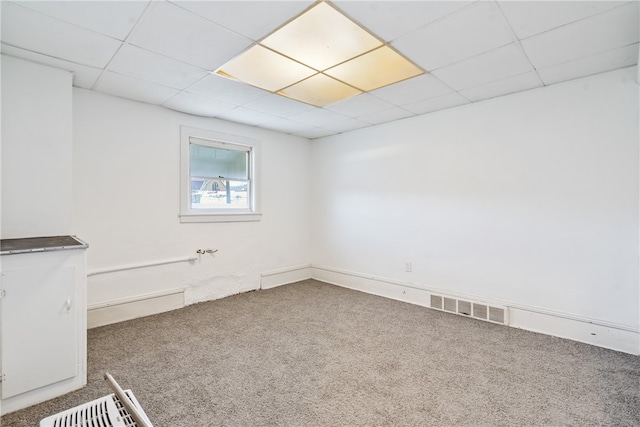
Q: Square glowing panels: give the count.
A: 4